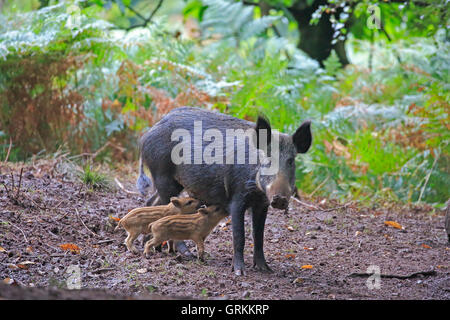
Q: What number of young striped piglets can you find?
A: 2